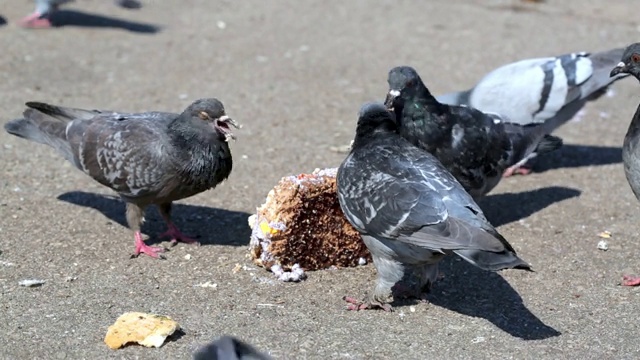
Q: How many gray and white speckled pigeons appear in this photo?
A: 2